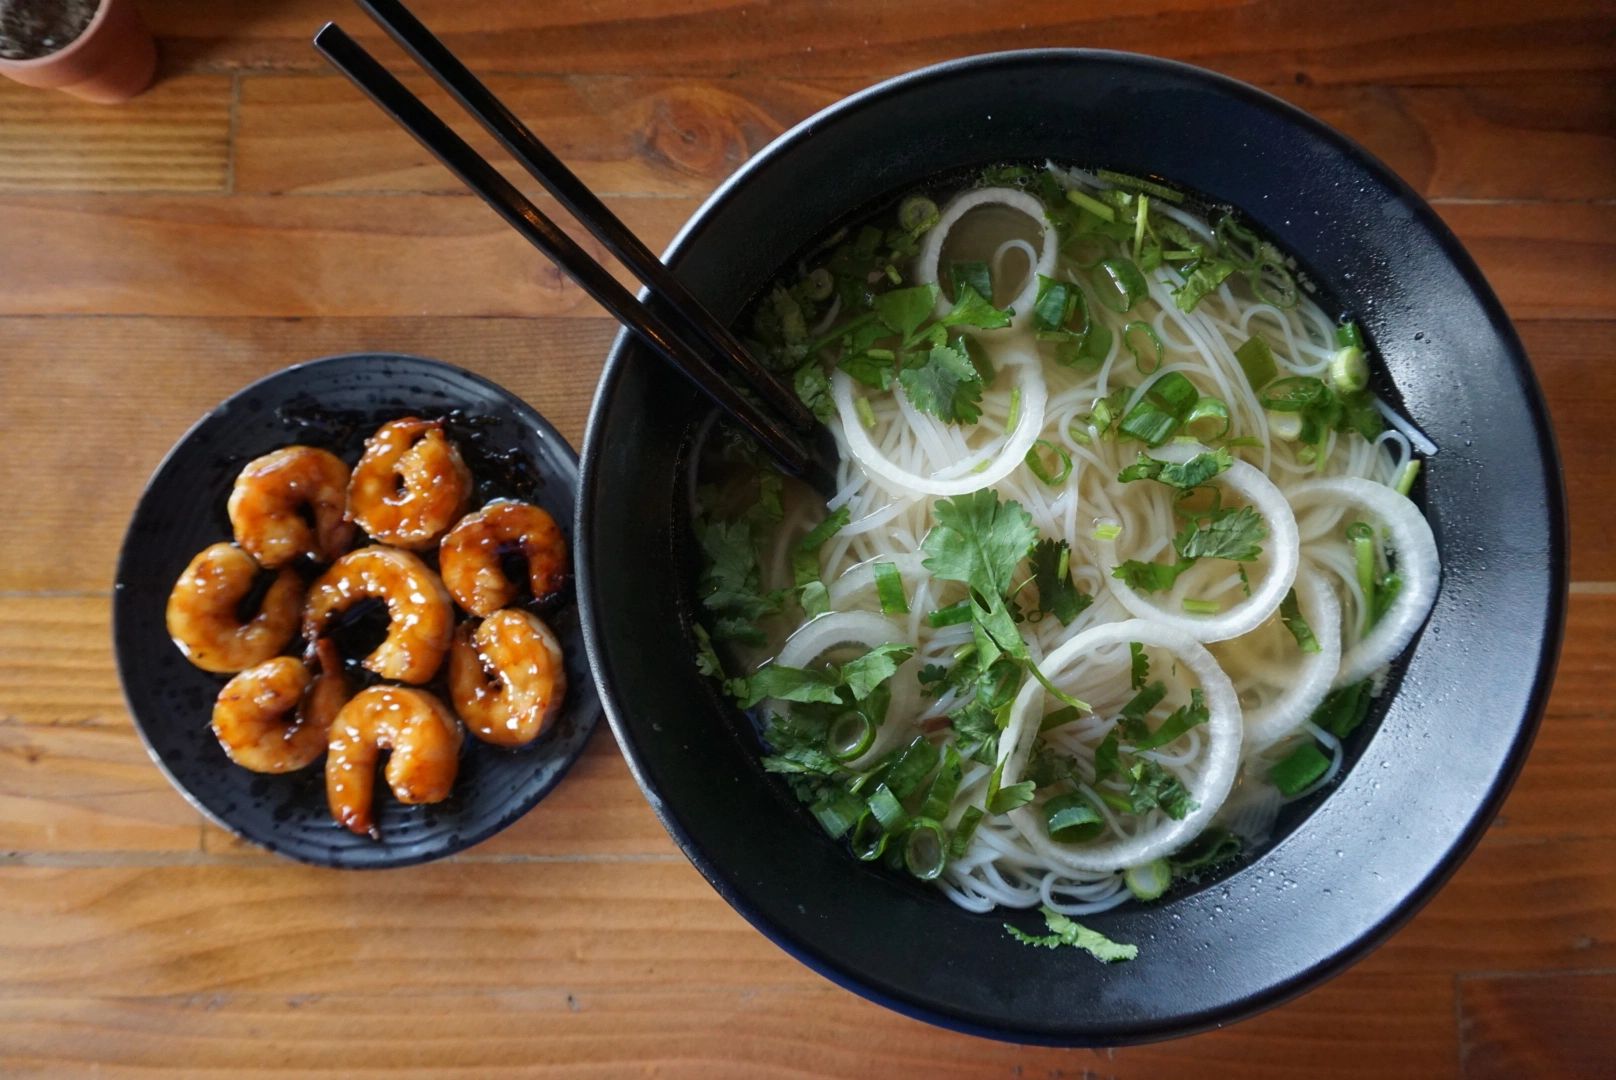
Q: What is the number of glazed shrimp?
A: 8